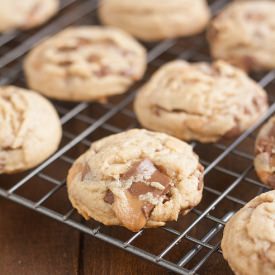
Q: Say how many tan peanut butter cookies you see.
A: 9